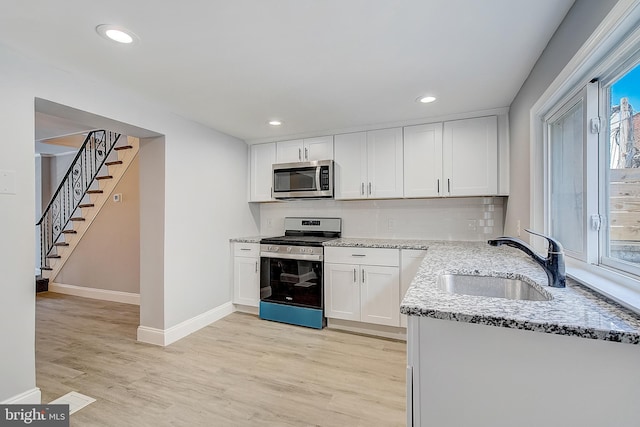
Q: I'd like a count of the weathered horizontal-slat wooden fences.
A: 1